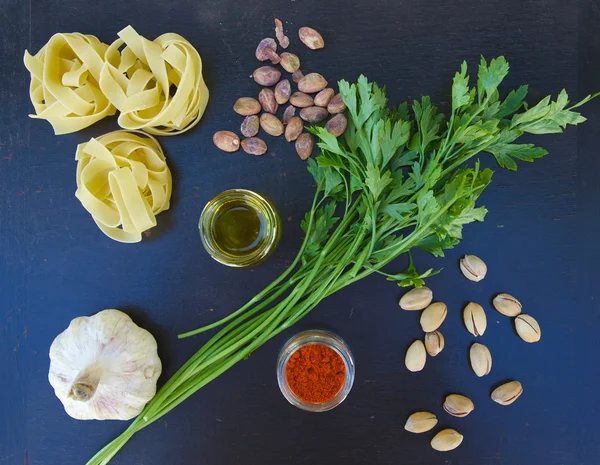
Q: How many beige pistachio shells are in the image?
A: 13